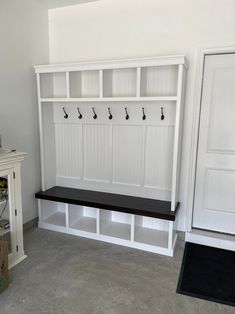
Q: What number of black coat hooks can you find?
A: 7